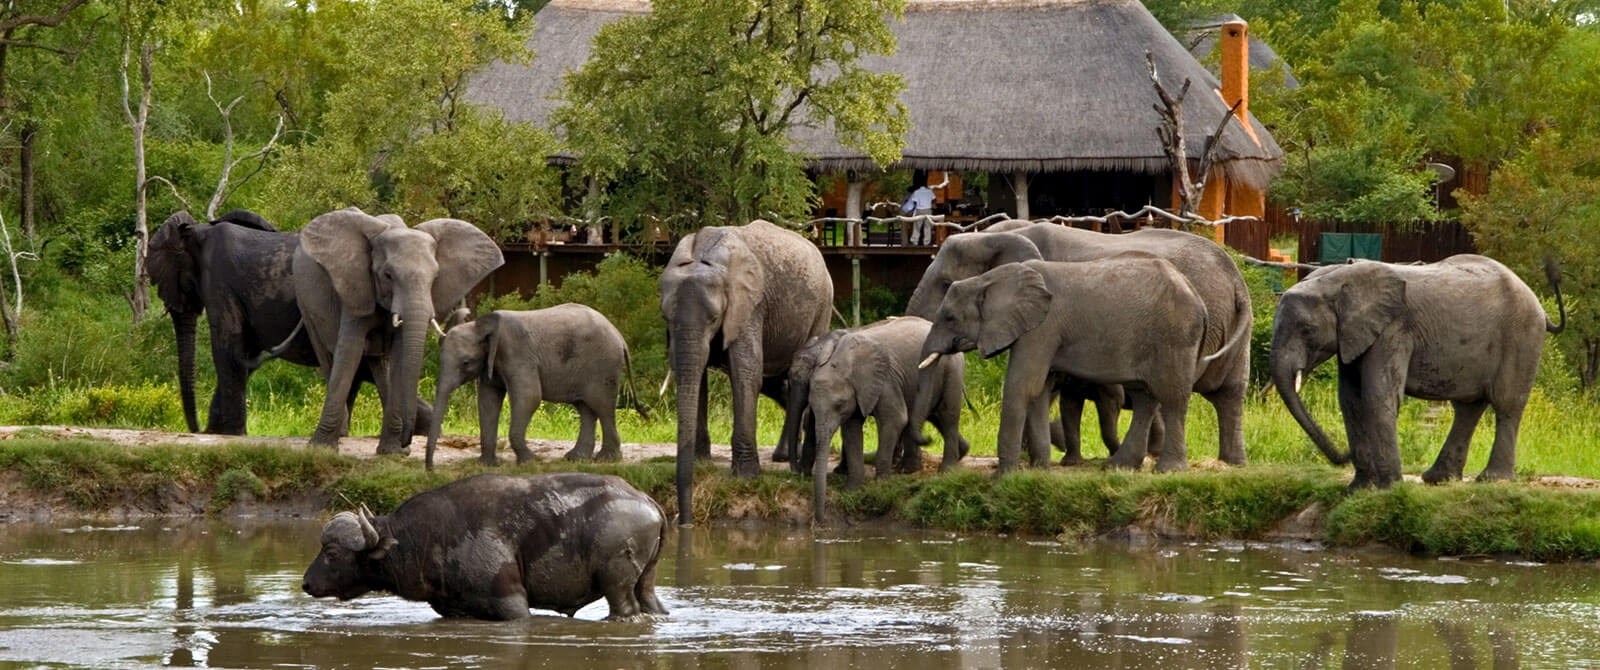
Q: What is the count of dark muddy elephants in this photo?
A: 1